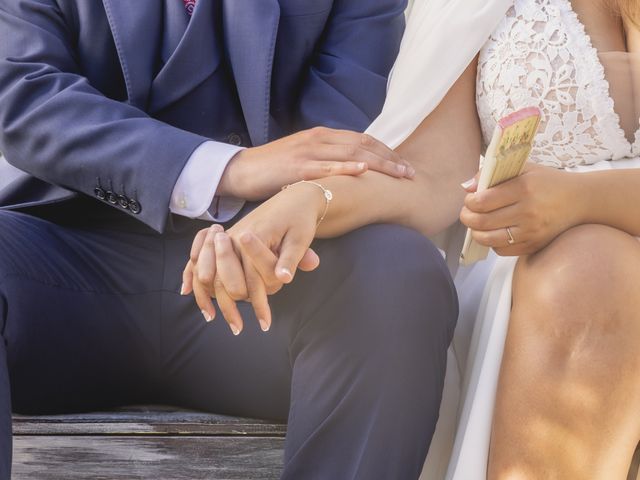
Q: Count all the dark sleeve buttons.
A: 4